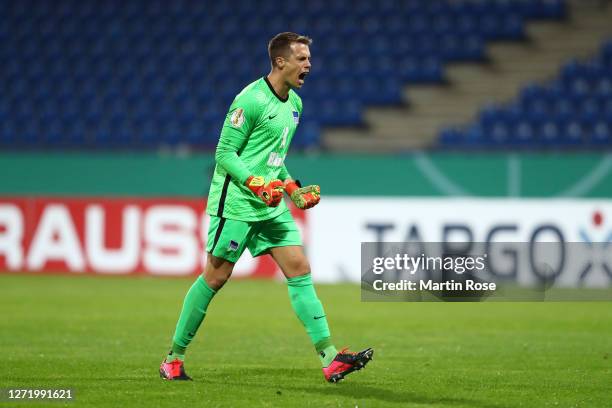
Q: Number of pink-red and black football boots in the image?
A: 2